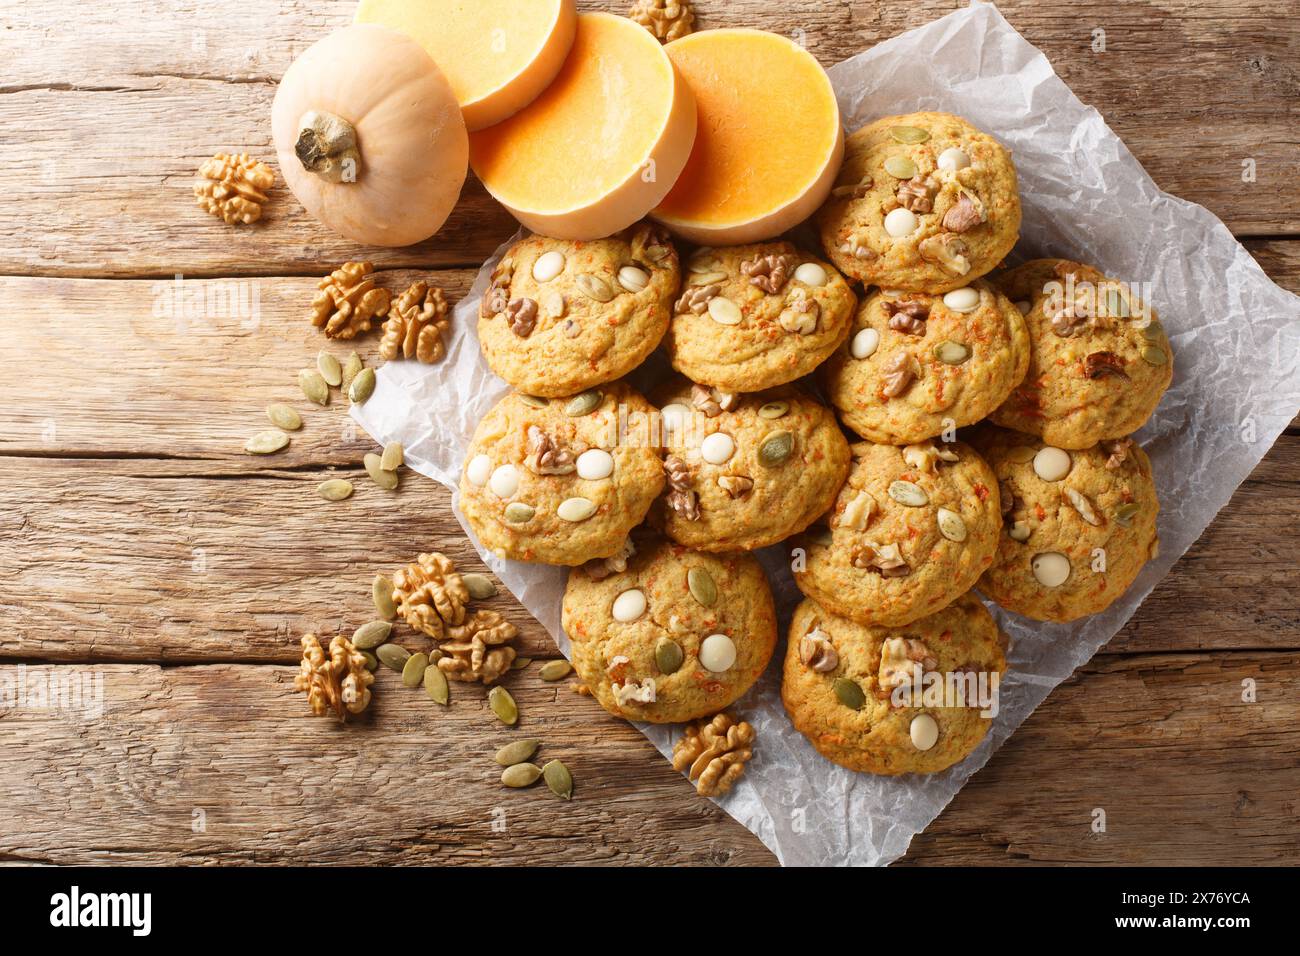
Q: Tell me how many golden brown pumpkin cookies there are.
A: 11